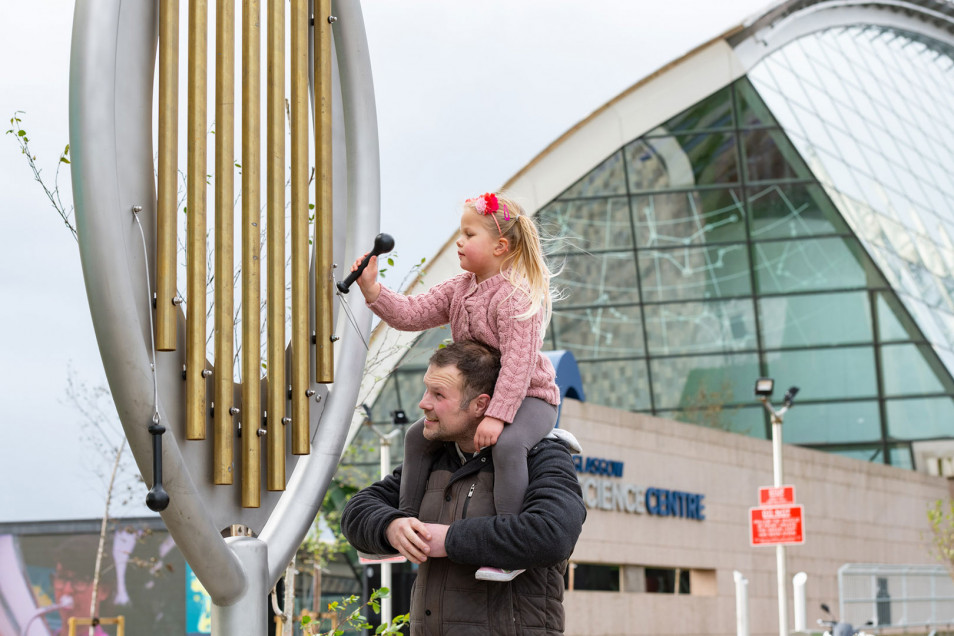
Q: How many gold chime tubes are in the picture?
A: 7